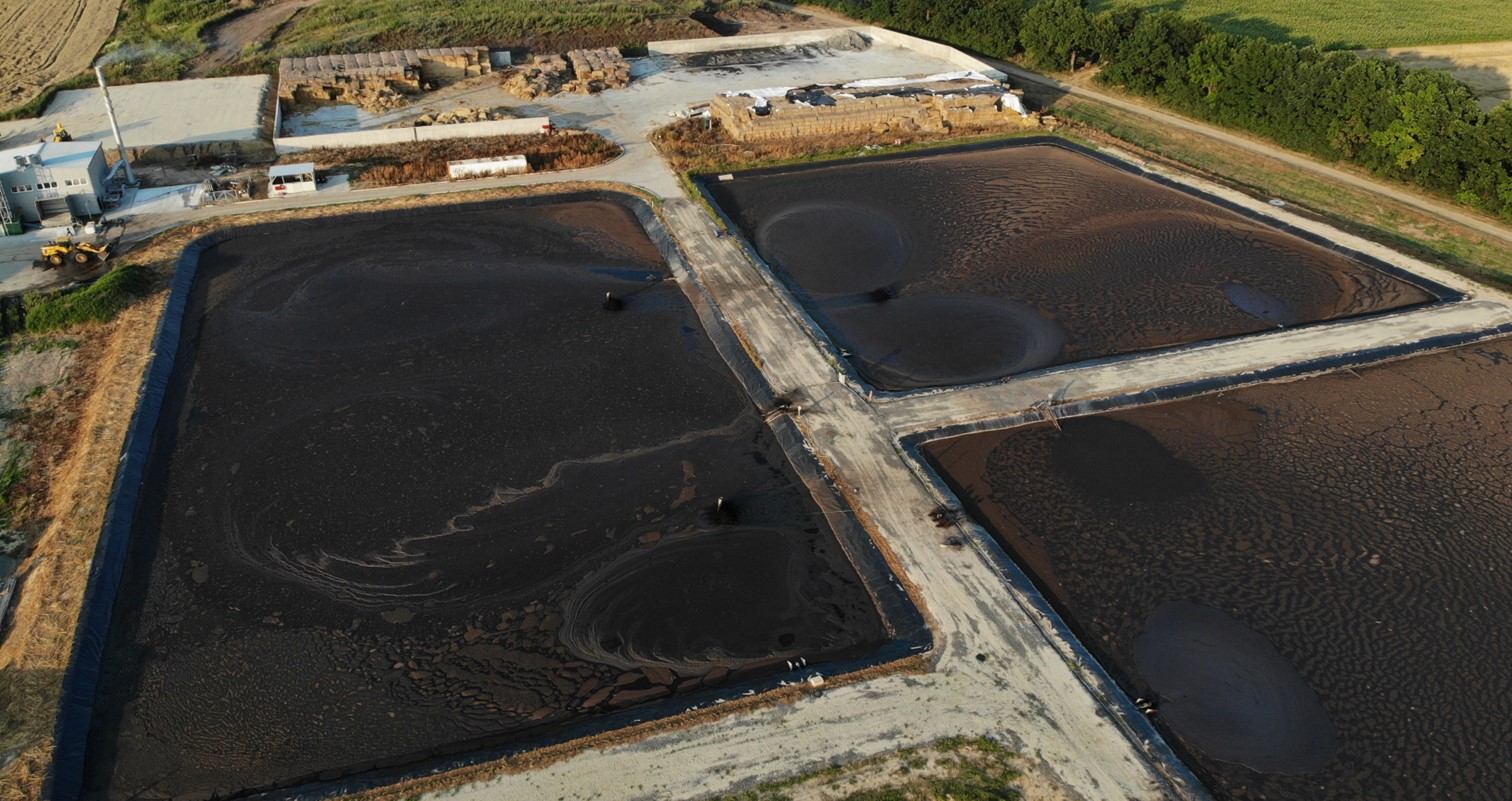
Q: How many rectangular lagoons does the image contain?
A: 3